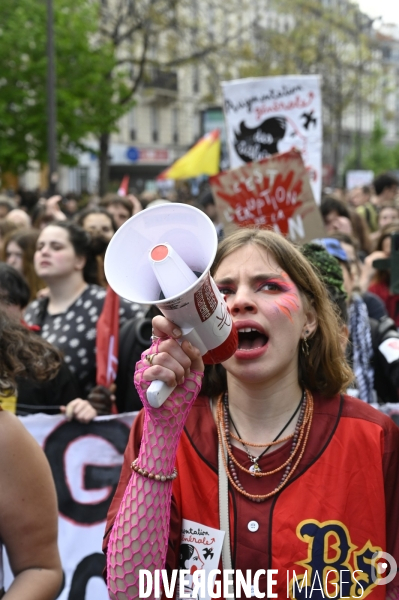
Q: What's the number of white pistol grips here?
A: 1